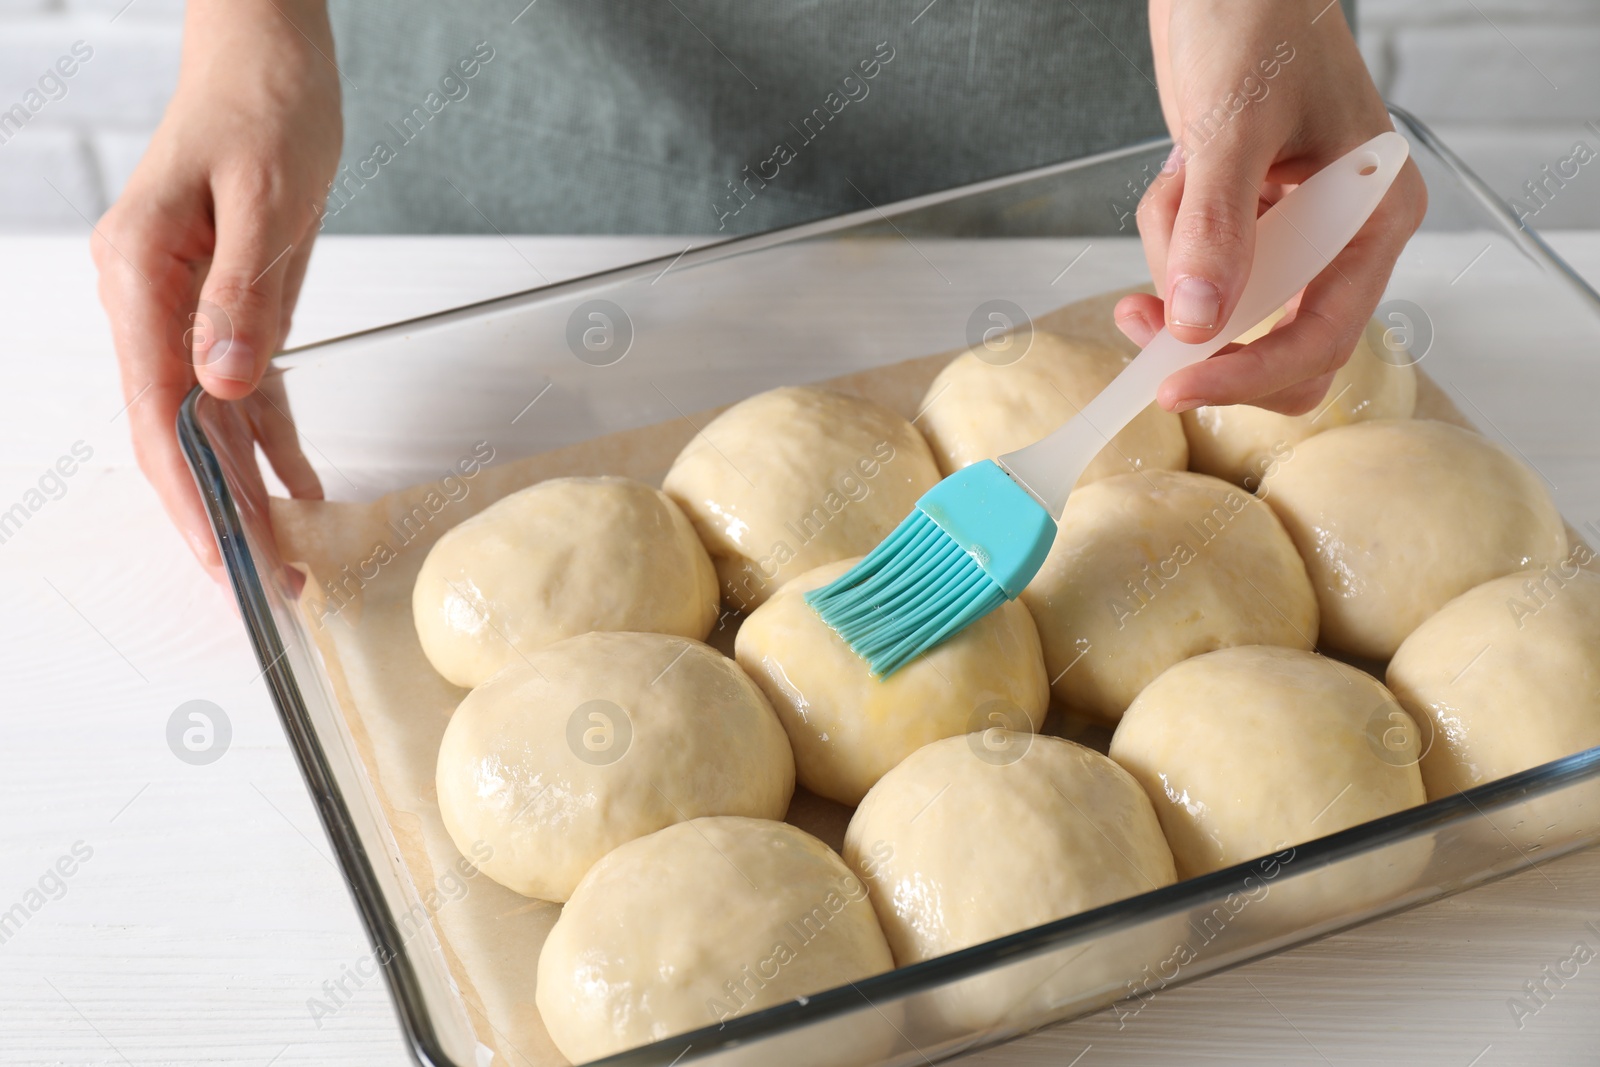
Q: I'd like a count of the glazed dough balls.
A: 12